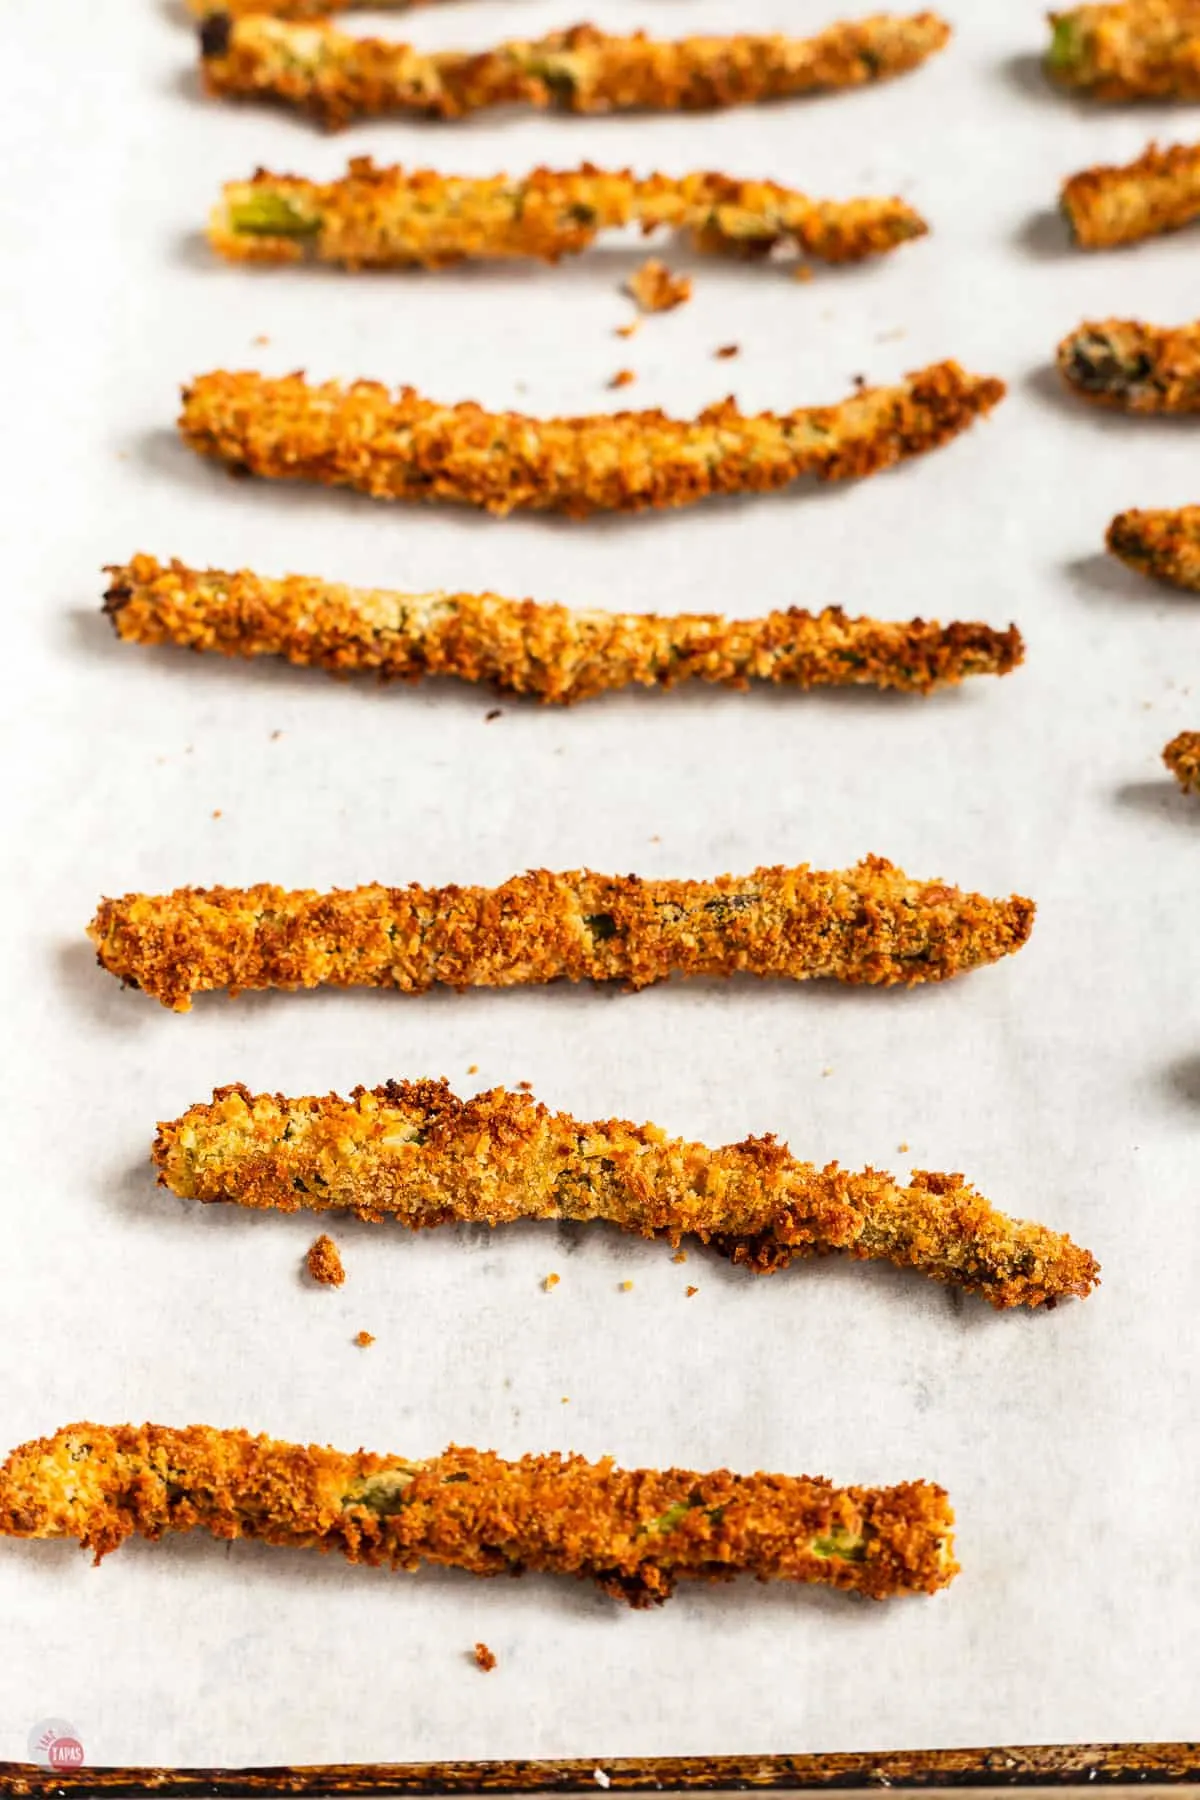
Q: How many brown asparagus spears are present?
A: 13